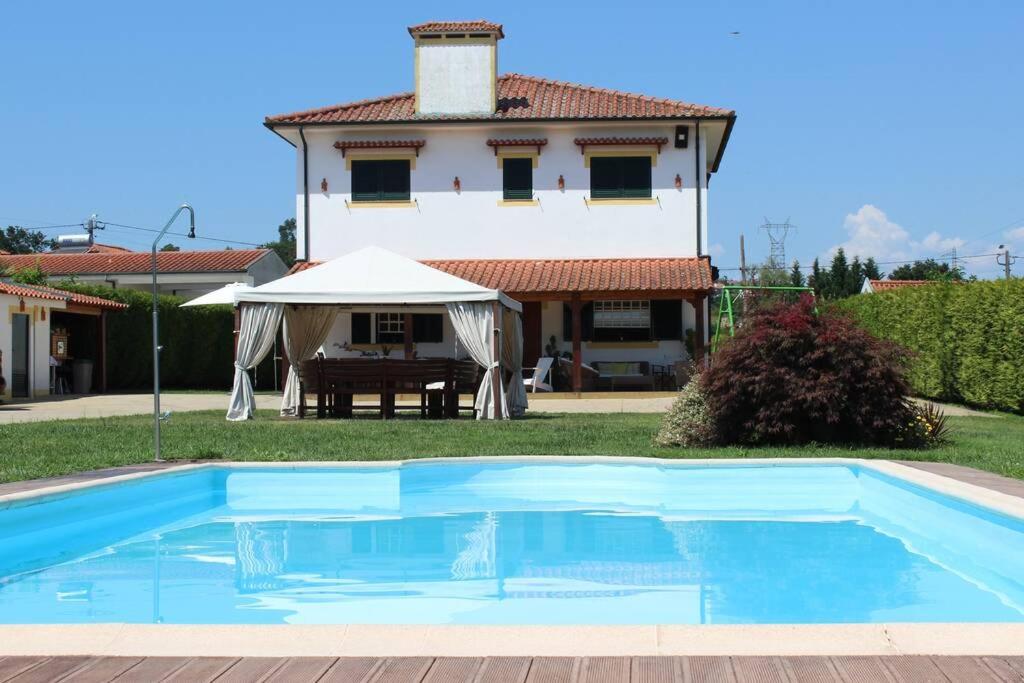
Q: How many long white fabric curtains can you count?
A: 4